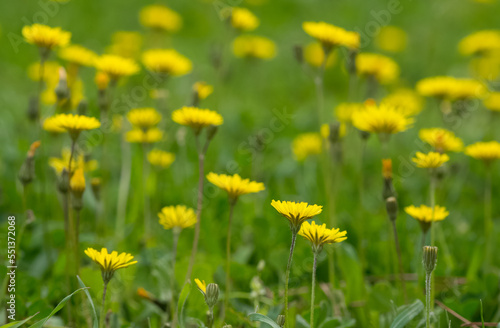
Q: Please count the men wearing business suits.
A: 0